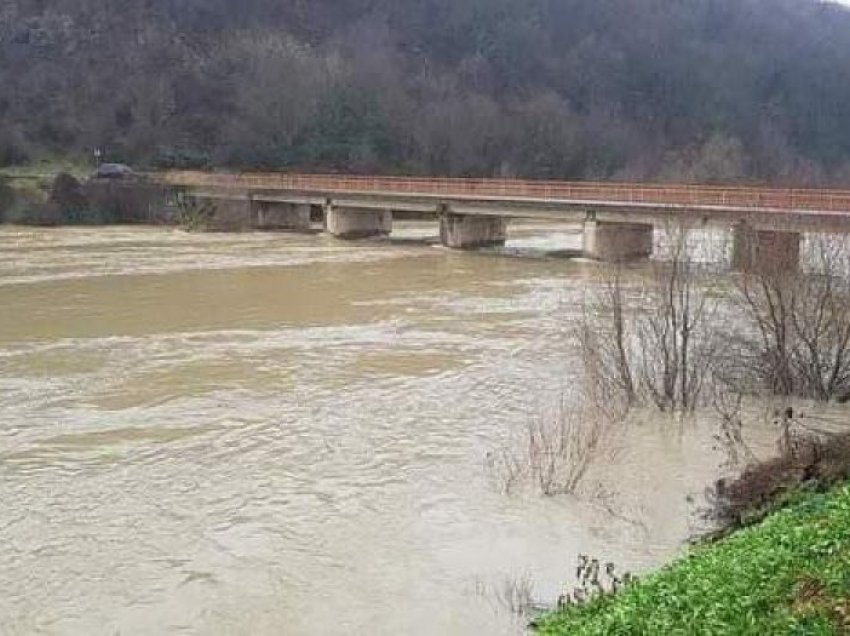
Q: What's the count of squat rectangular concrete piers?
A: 5